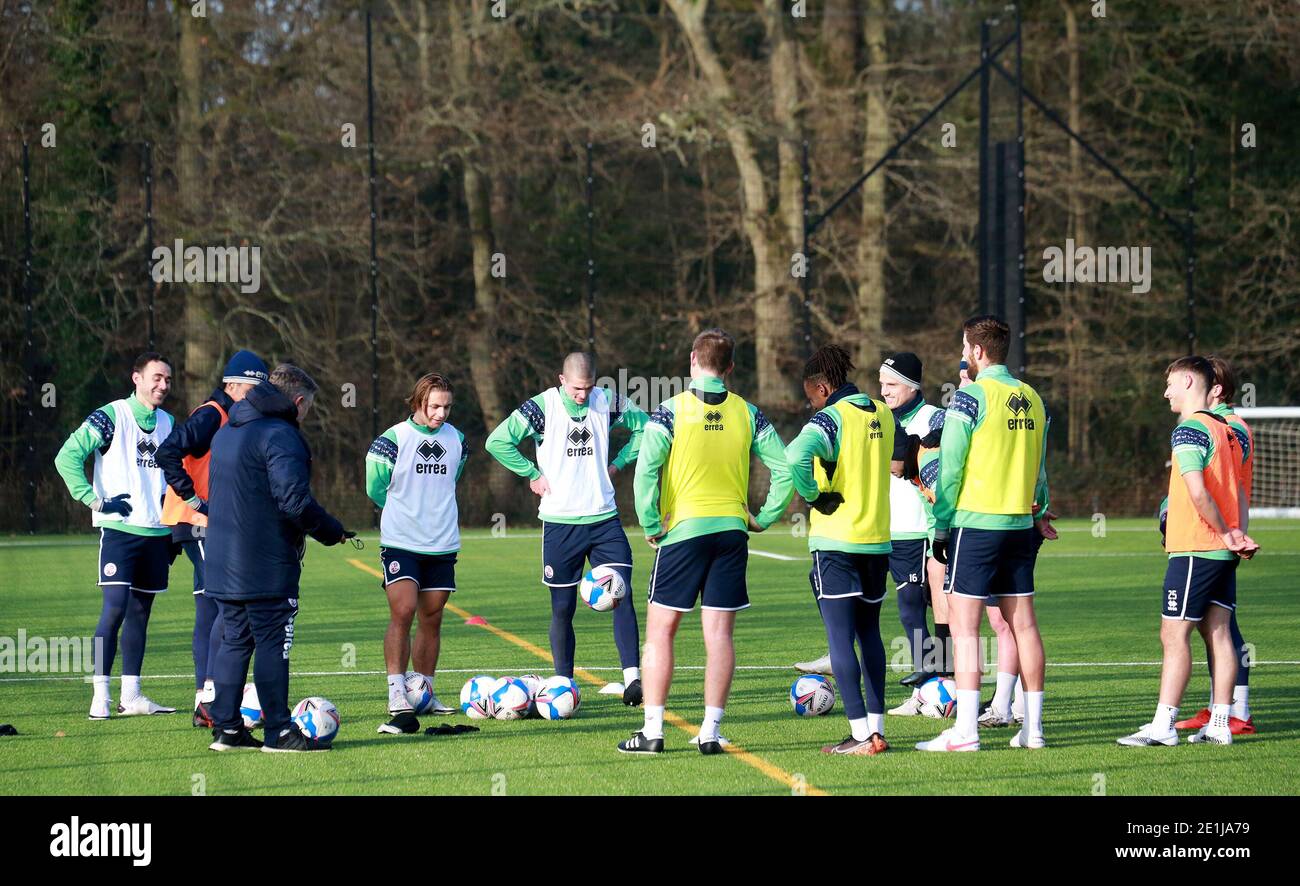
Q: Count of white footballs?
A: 10